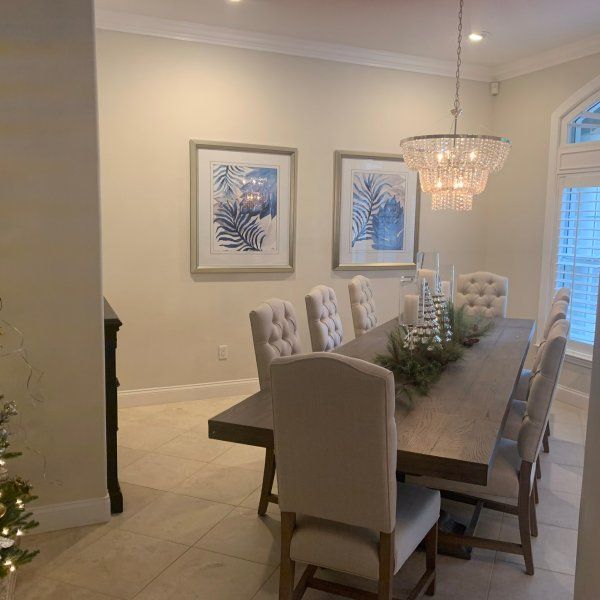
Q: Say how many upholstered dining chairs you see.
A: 8